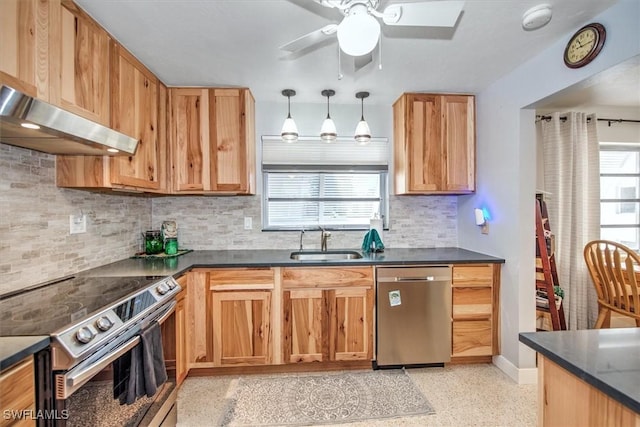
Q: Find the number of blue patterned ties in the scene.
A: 0